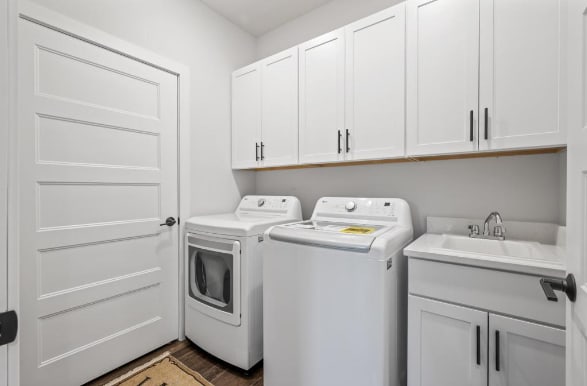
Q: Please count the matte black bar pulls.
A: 8